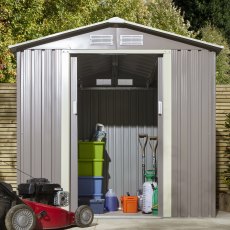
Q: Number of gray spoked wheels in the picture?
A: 2